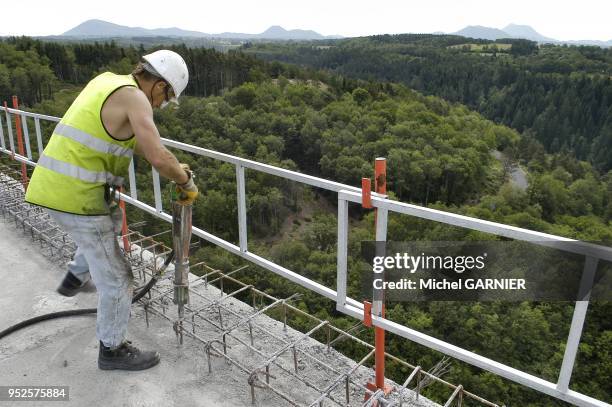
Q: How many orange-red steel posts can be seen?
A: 3